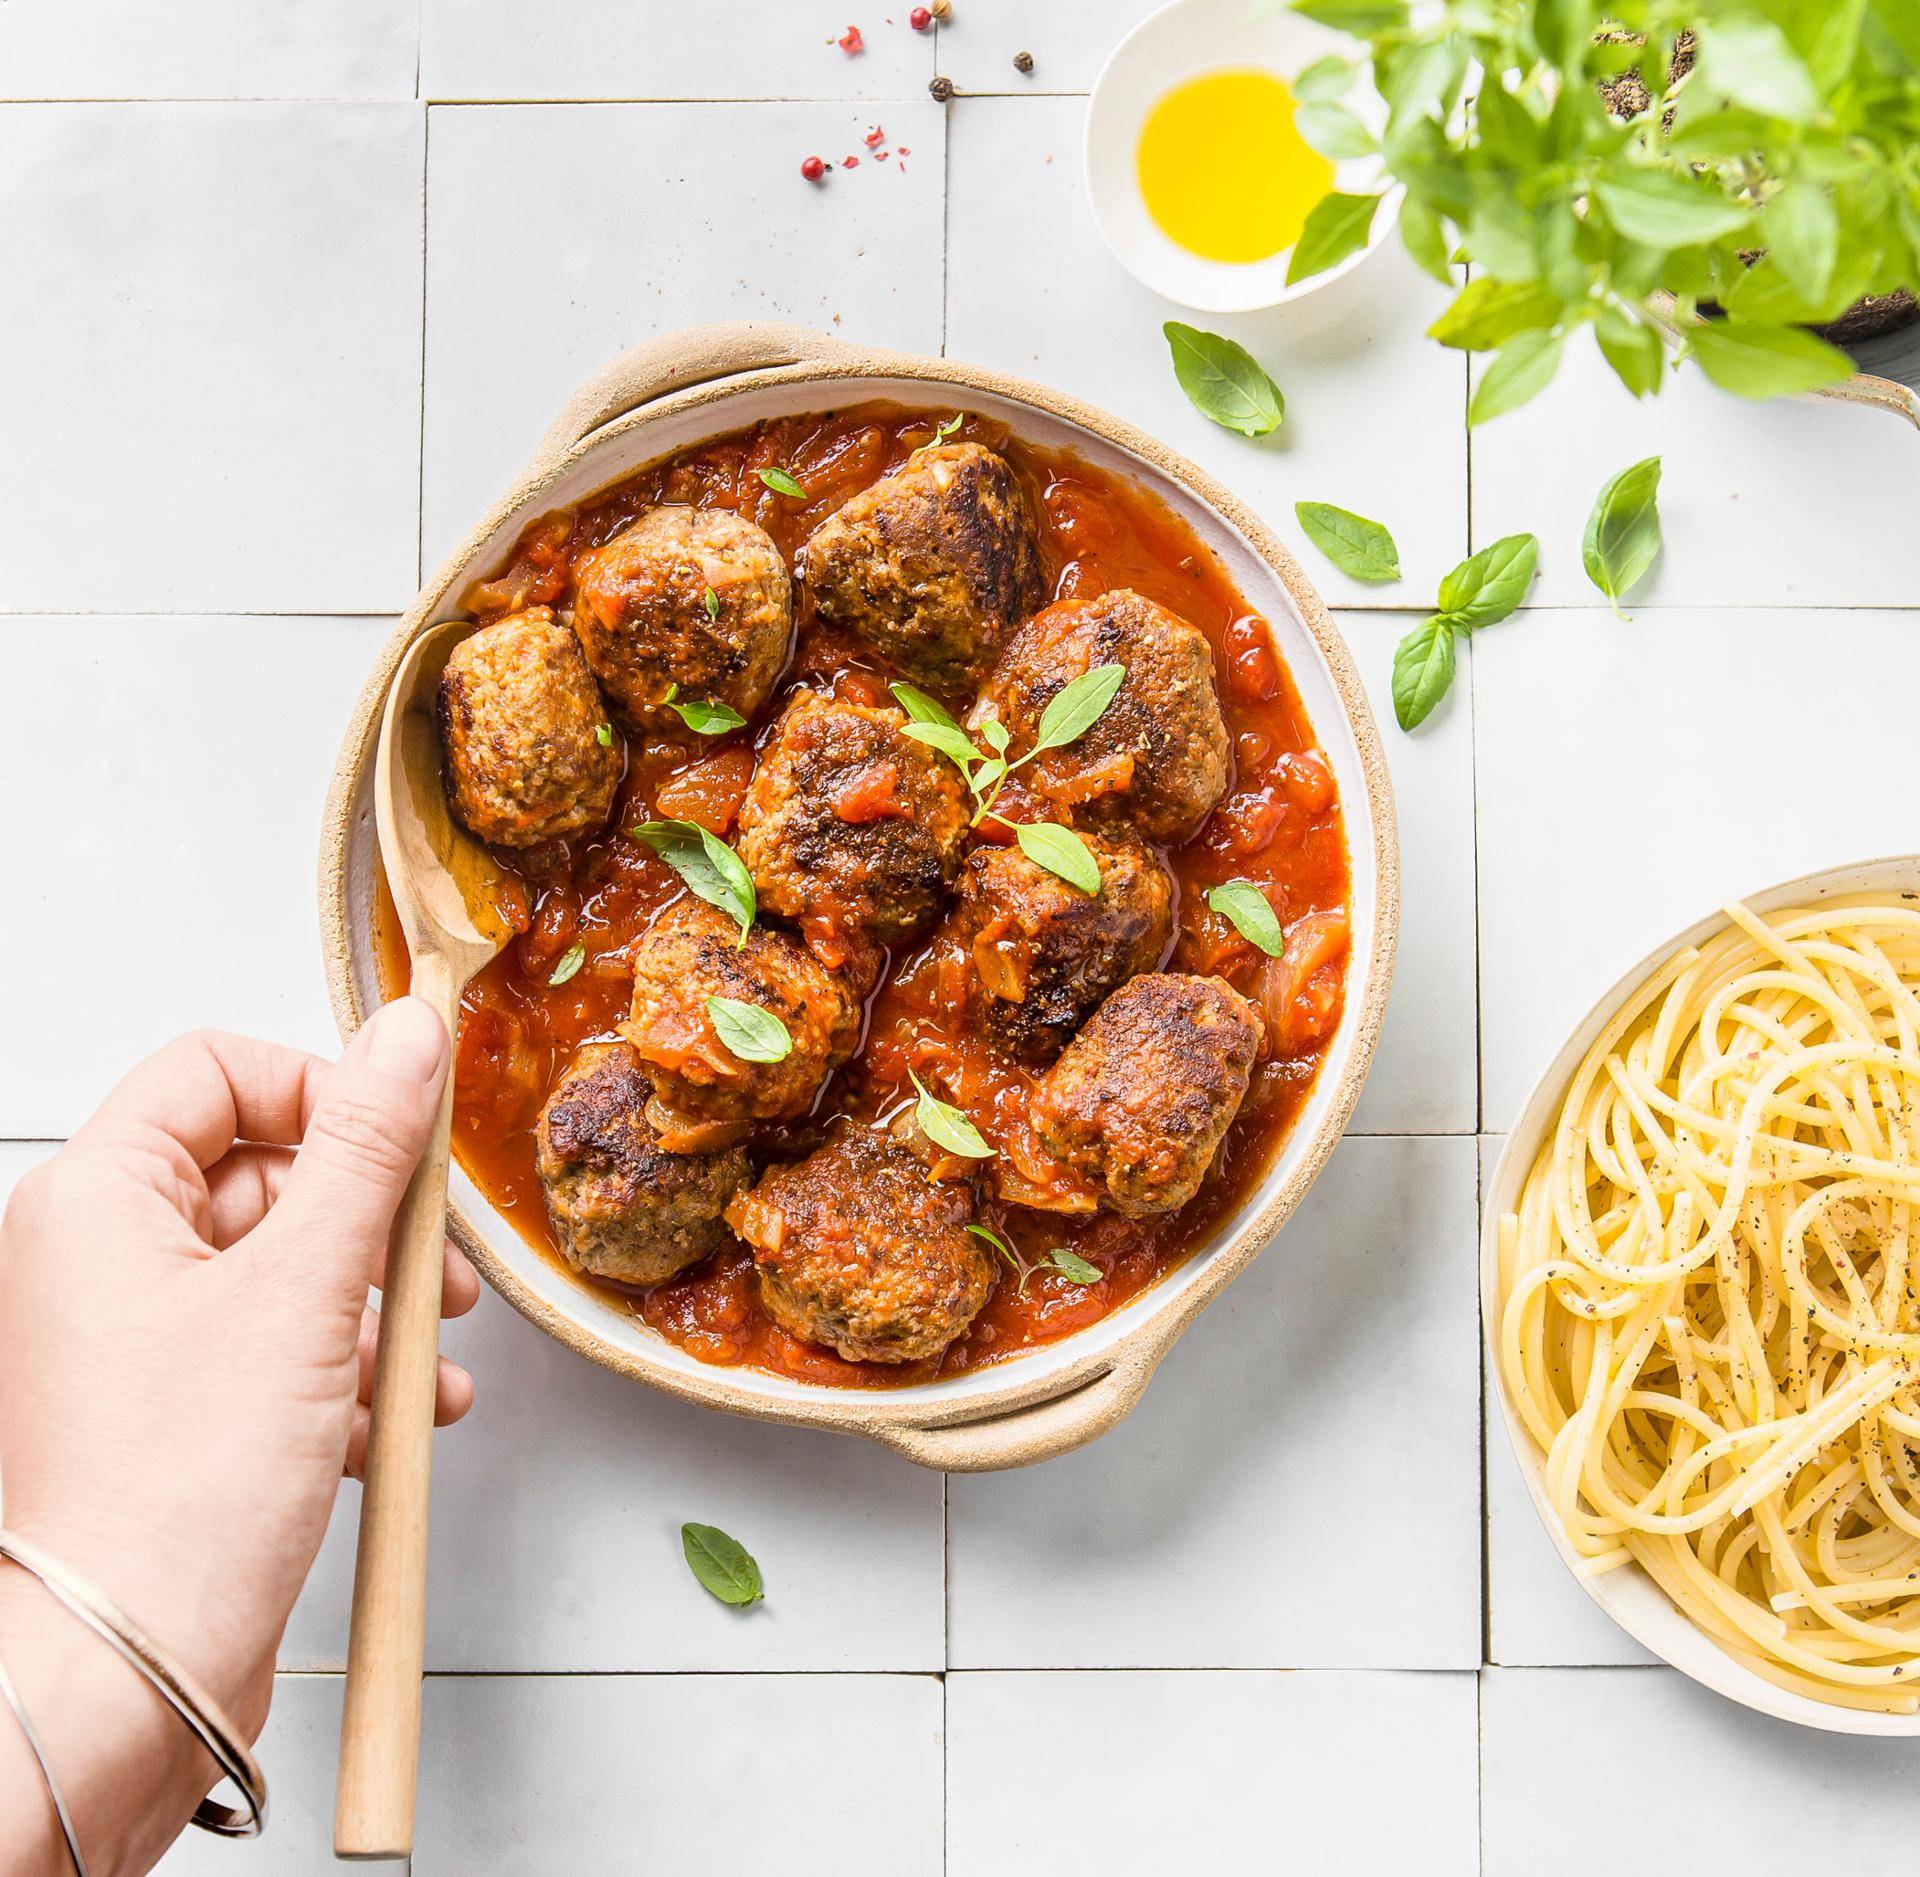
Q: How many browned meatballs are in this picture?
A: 10